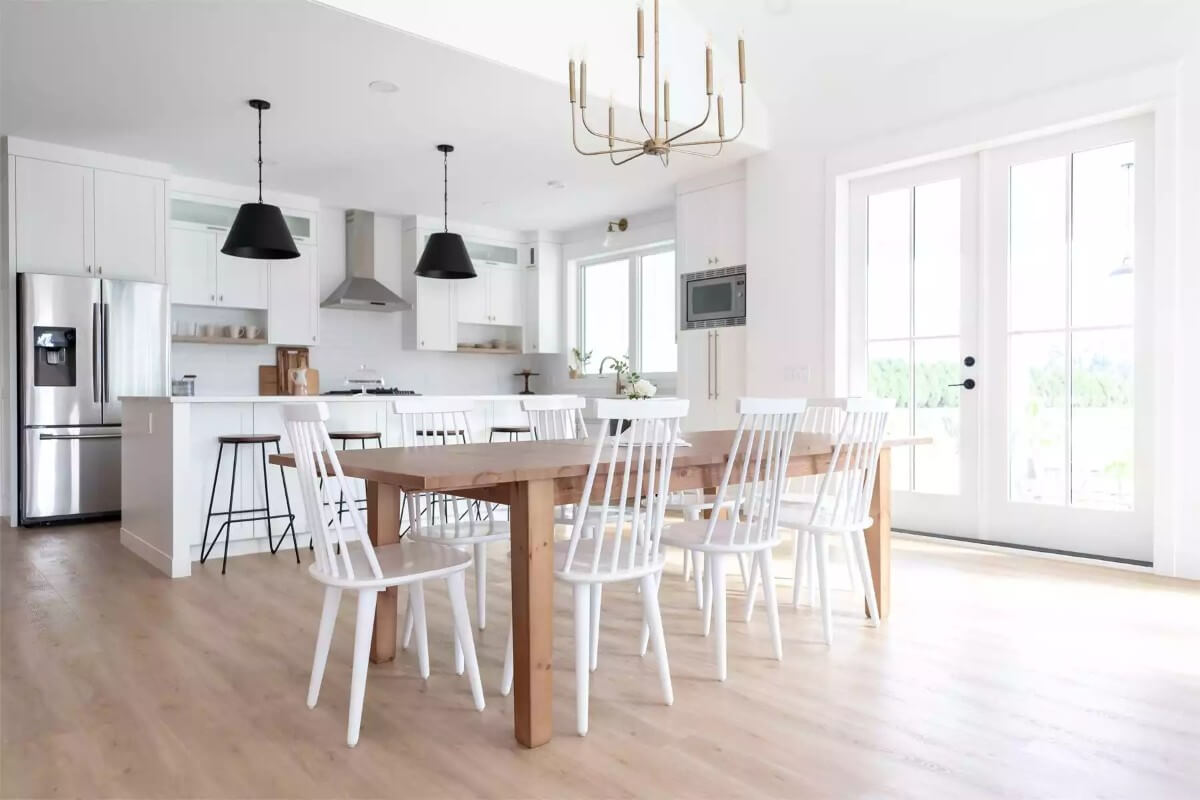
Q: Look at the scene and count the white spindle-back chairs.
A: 8